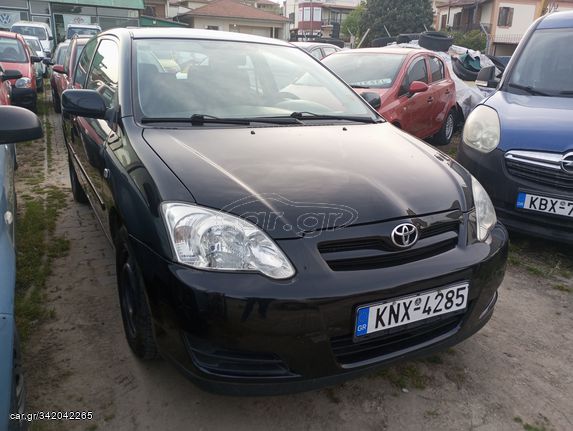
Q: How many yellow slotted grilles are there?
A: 0